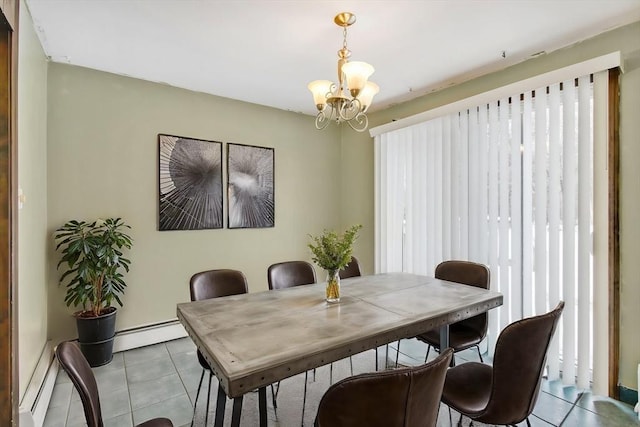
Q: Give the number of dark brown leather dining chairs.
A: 7